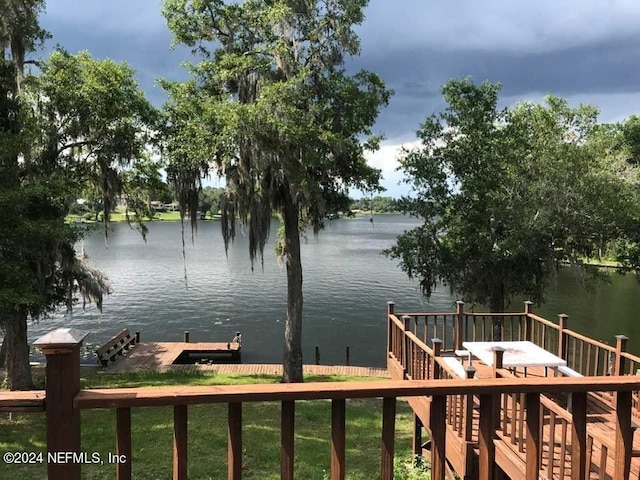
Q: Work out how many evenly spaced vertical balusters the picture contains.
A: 11